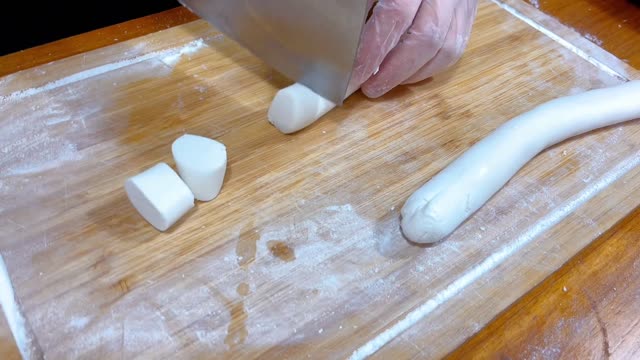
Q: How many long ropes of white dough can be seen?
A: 1